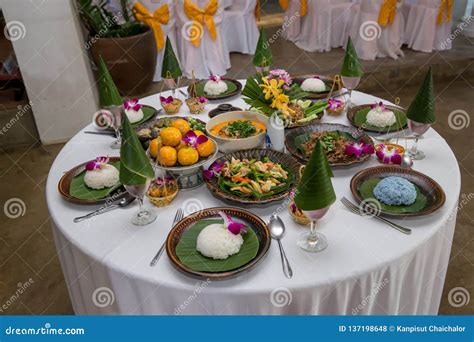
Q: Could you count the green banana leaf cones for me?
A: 7